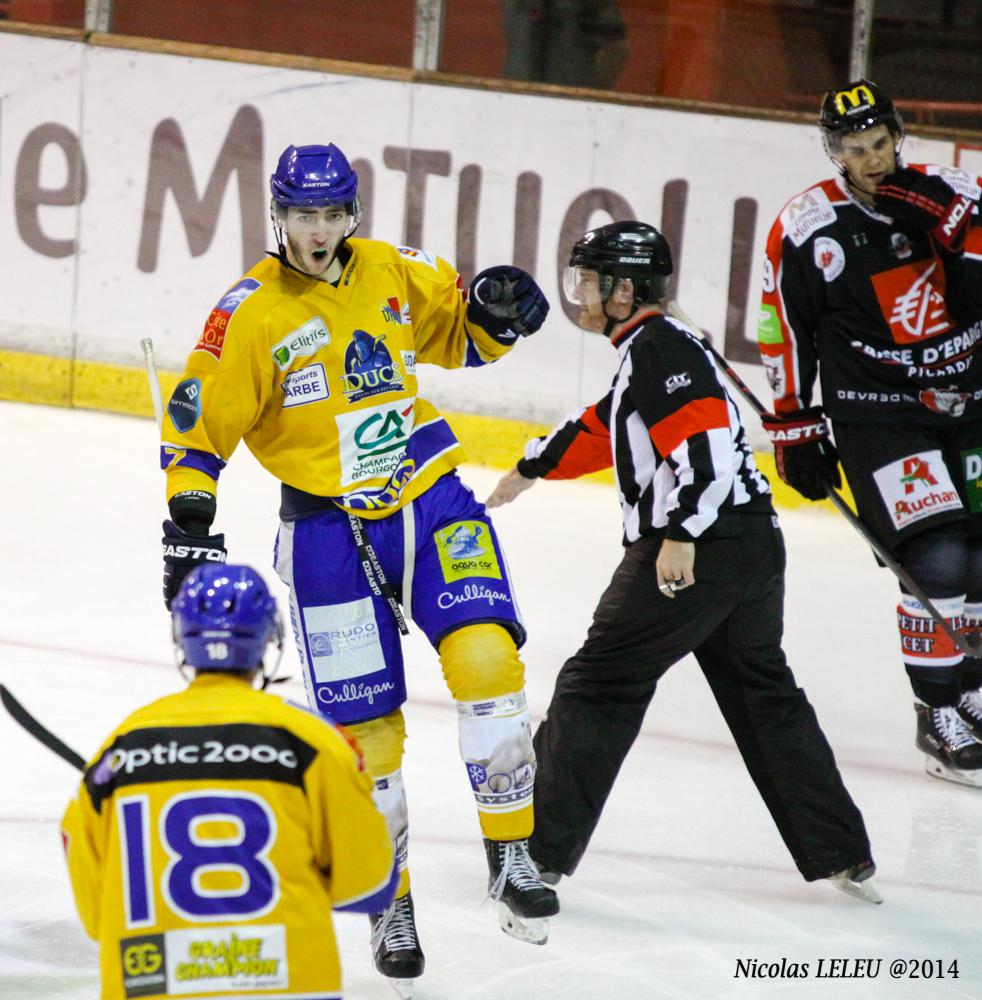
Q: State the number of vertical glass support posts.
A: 3